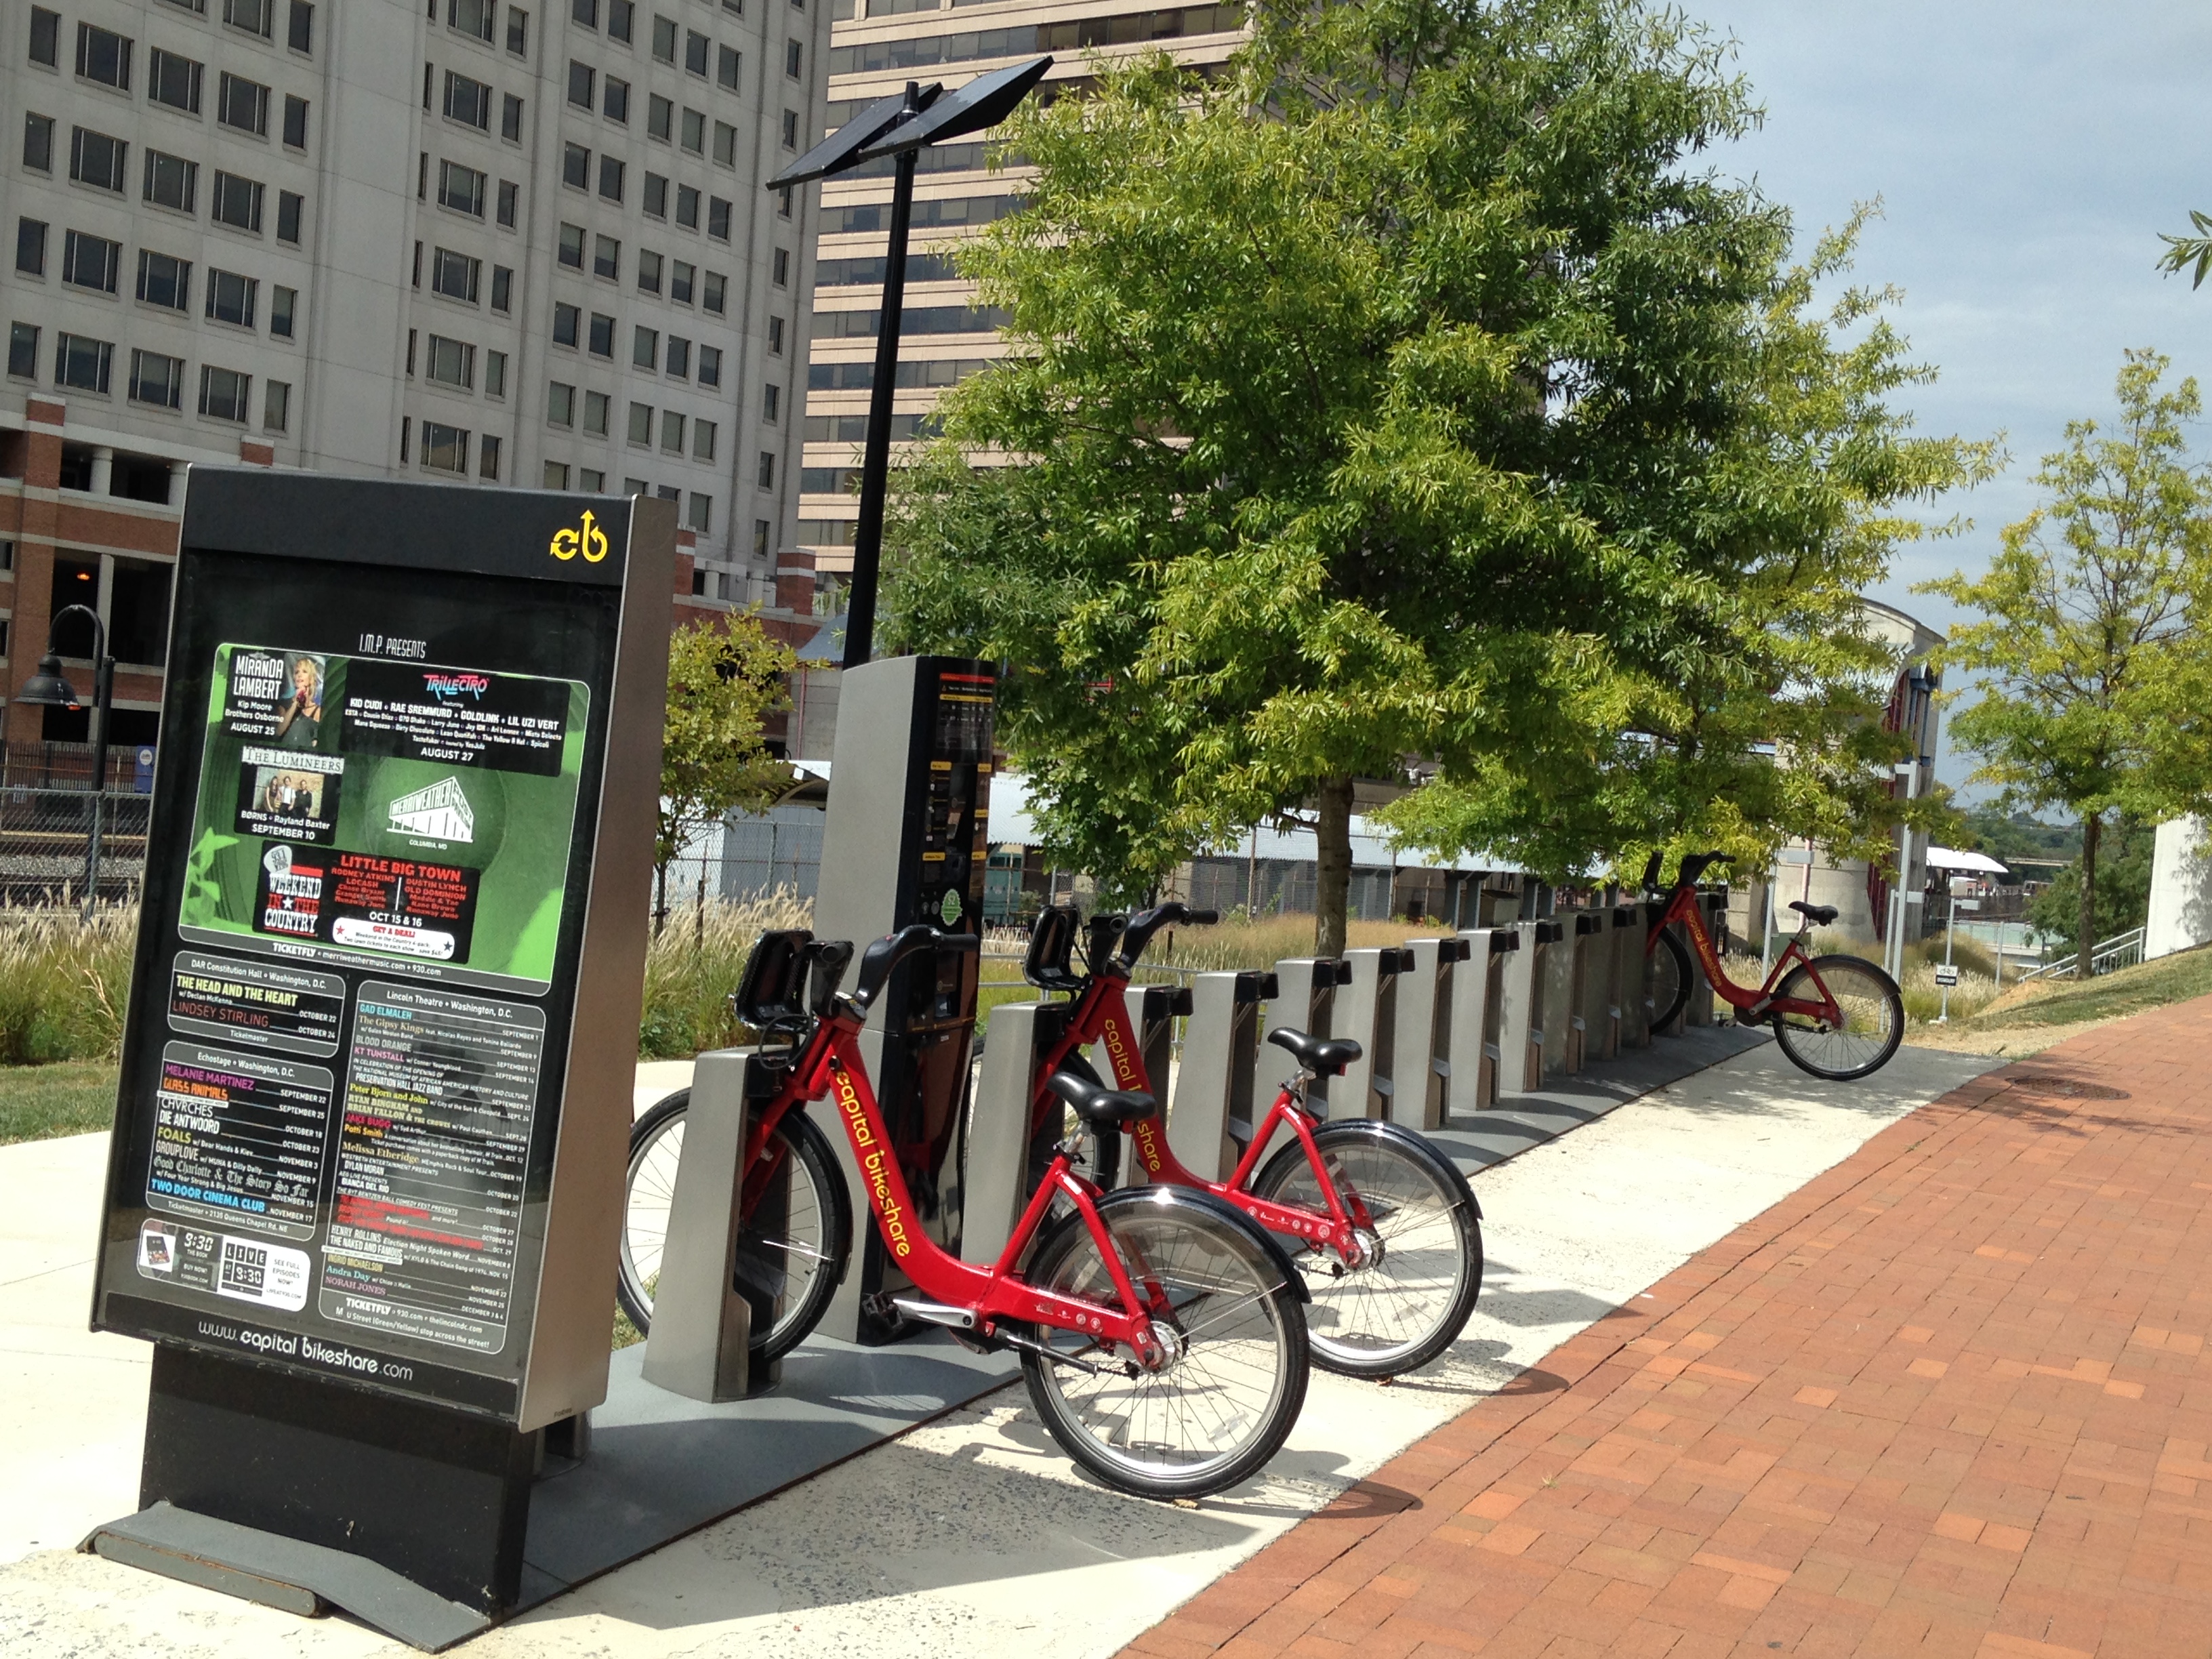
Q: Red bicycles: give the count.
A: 3